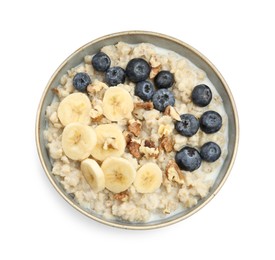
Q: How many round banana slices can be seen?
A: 7